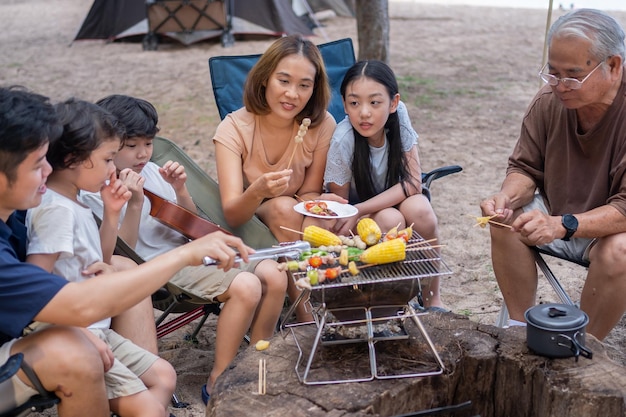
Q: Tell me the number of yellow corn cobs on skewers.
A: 3